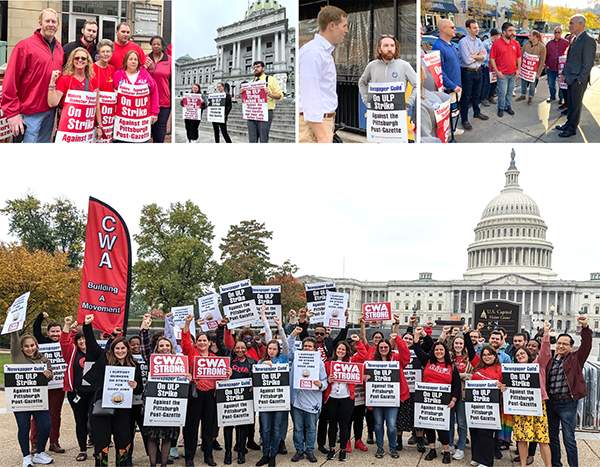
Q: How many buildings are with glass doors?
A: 1